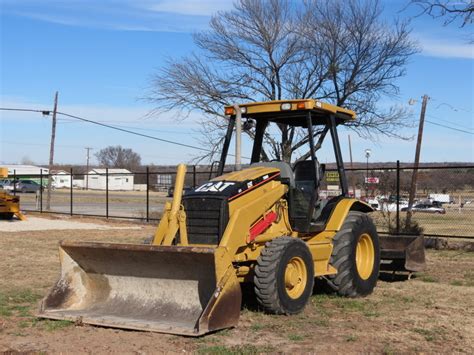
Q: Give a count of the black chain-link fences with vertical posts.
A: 1